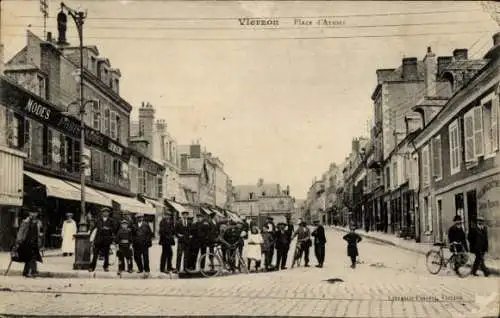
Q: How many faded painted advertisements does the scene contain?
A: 1